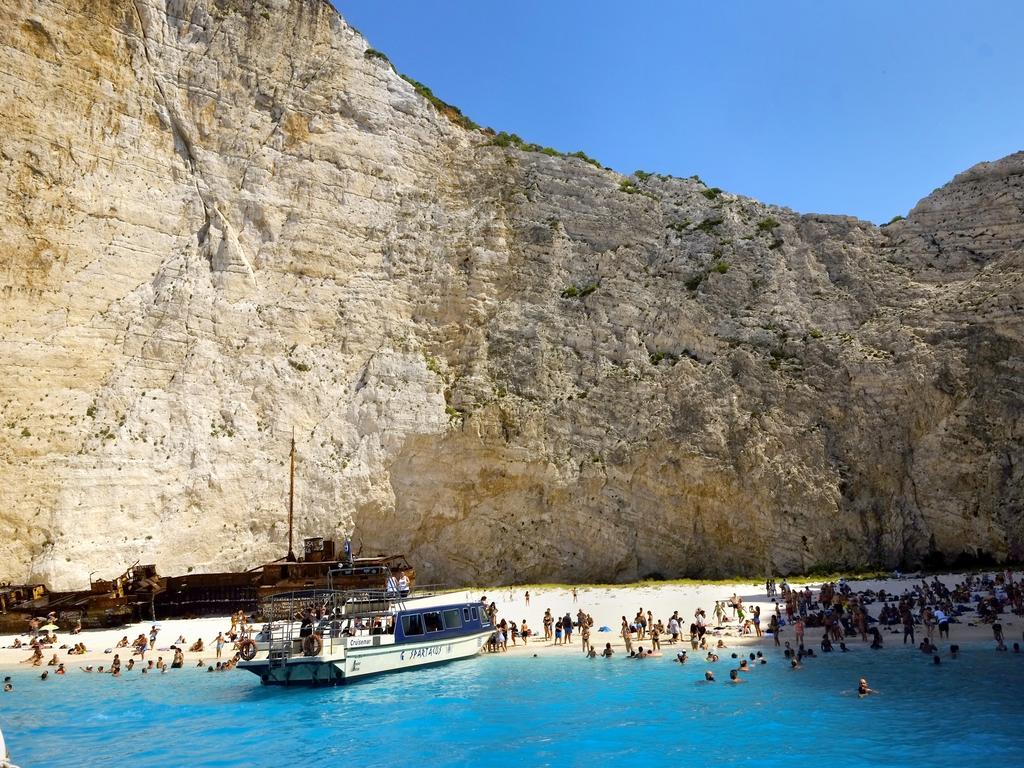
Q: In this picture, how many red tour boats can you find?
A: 0